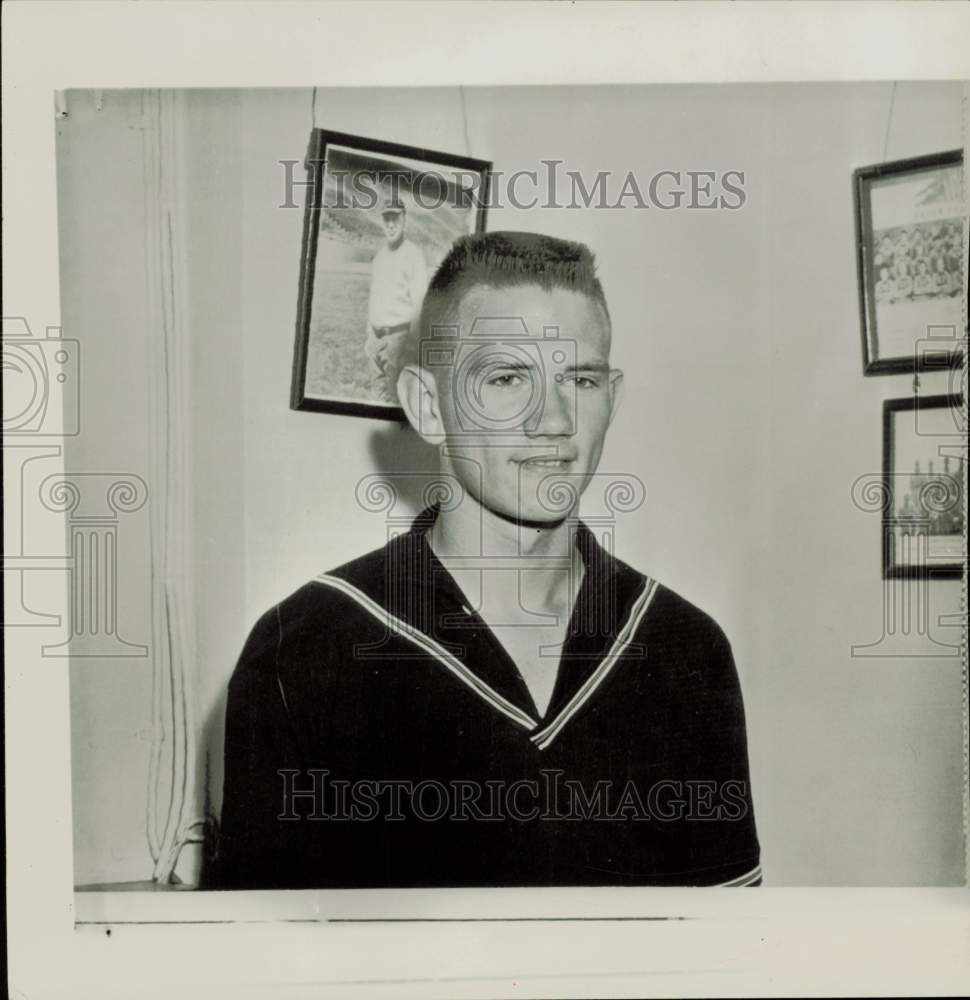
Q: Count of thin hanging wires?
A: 3